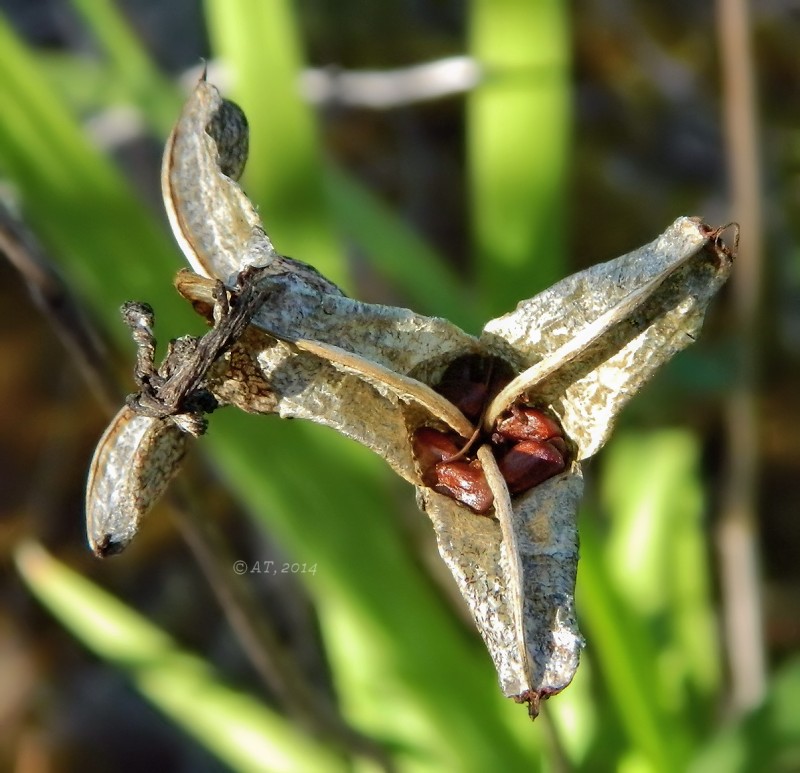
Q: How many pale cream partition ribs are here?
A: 3